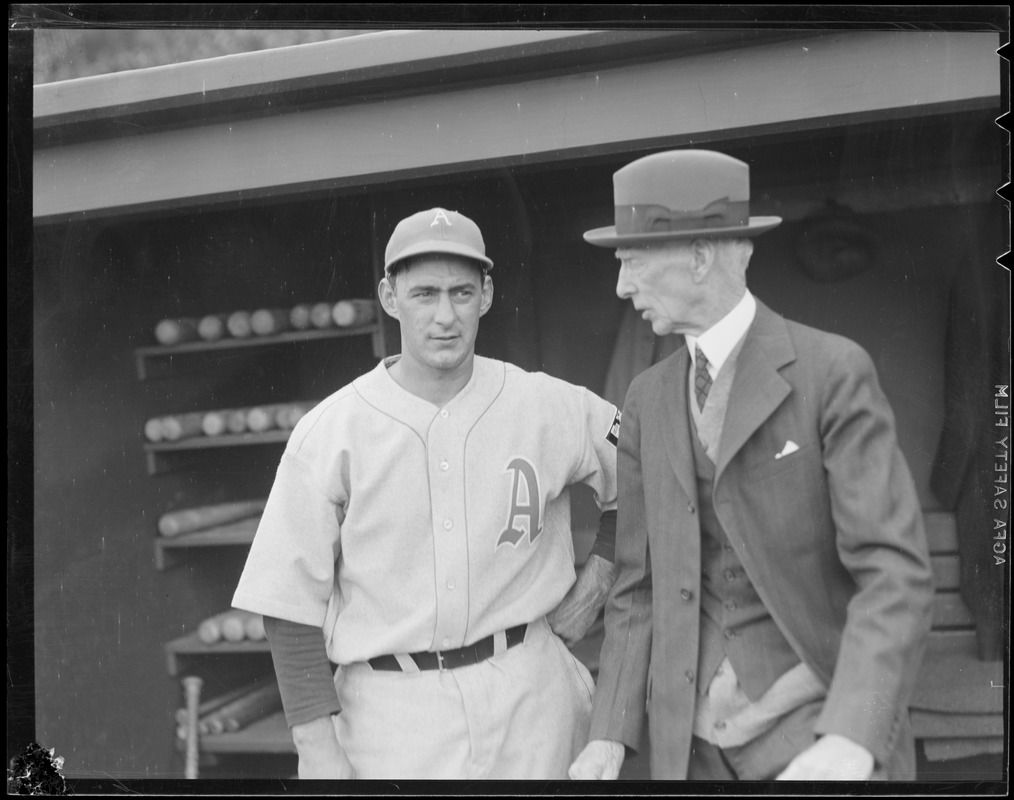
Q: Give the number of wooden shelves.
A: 5